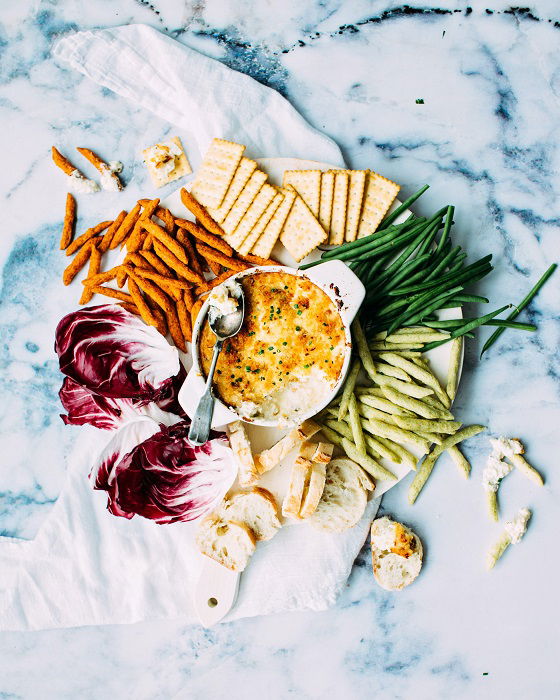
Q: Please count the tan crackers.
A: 13